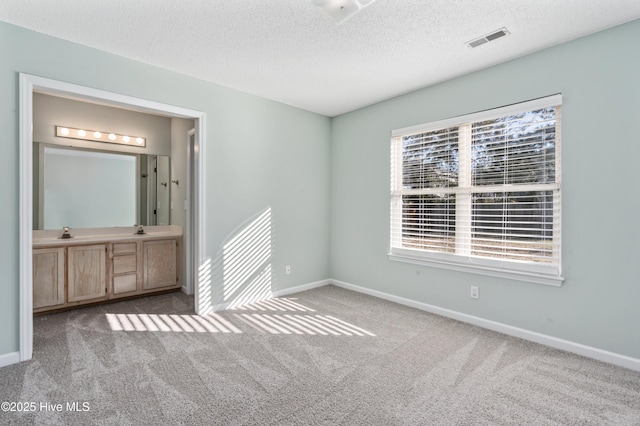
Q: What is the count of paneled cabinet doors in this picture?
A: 3